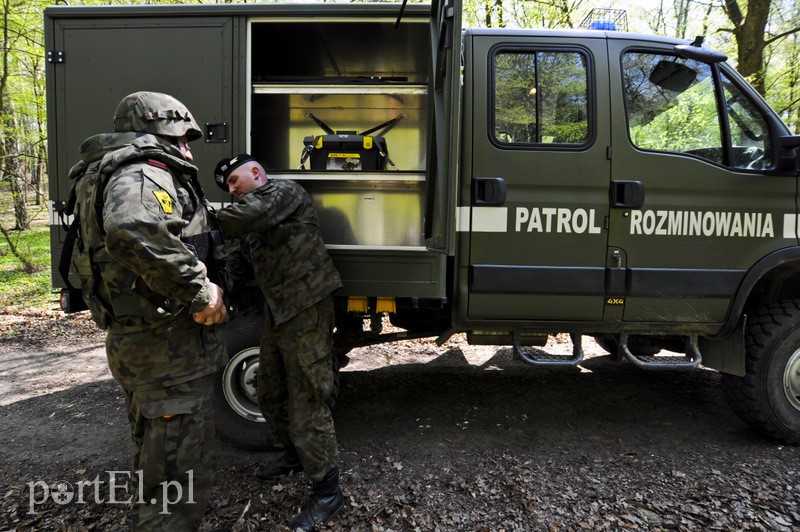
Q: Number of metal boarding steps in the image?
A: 2